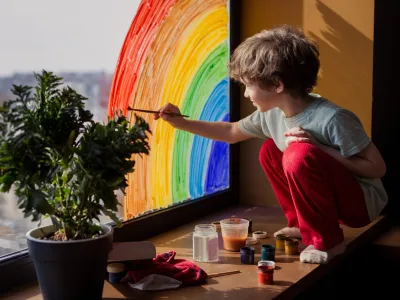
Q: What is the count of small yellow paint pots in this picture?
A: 2